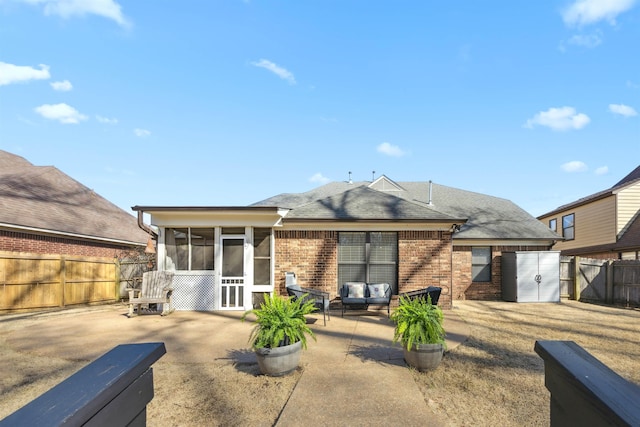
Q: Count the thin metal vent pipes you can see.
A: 3